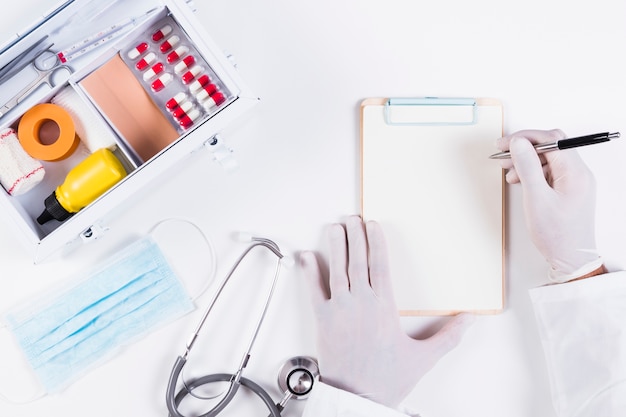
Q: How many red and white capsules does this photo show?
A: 15